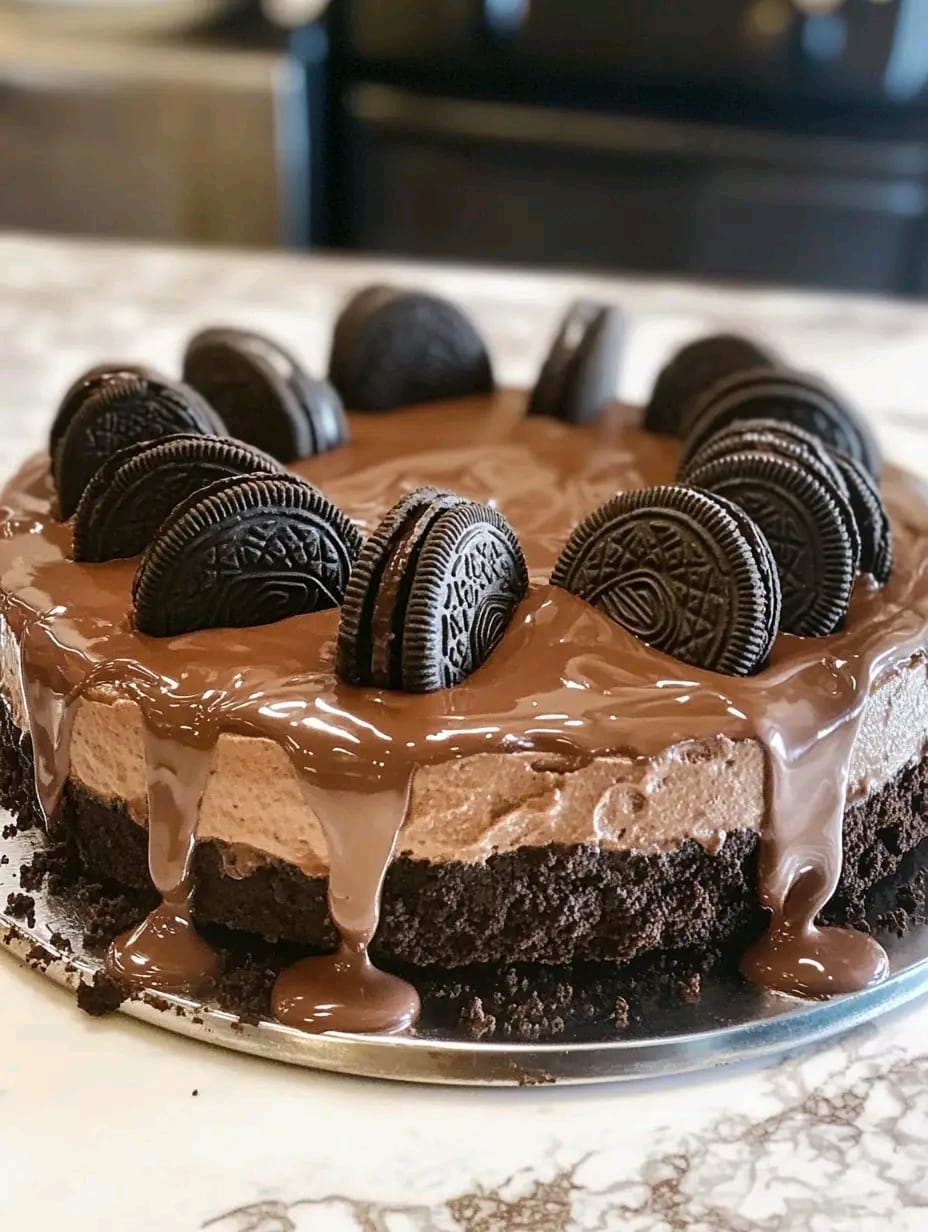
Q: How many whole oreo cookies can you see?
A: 12